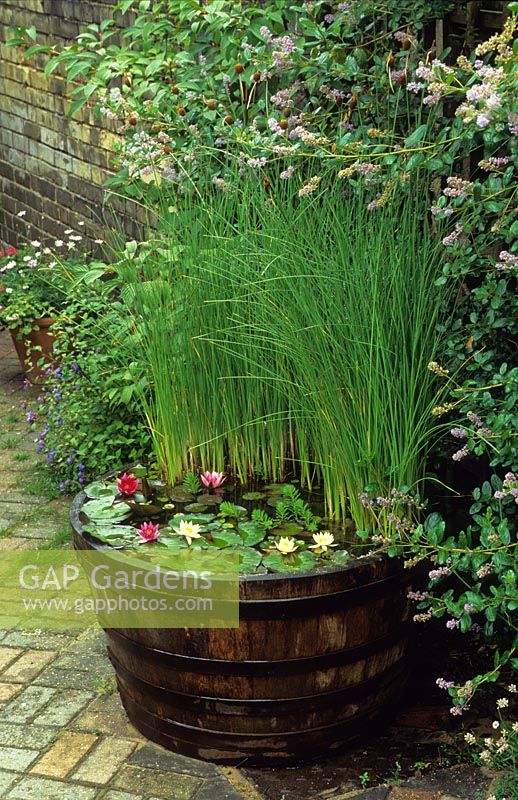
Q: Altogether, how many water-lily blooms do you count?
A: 6